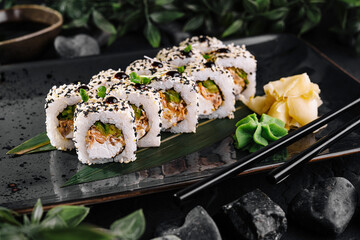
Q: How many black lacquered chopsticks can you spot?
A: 2